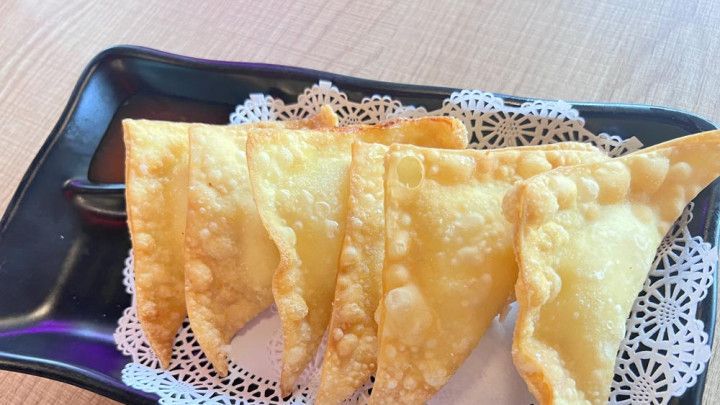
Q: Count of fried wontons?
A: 6